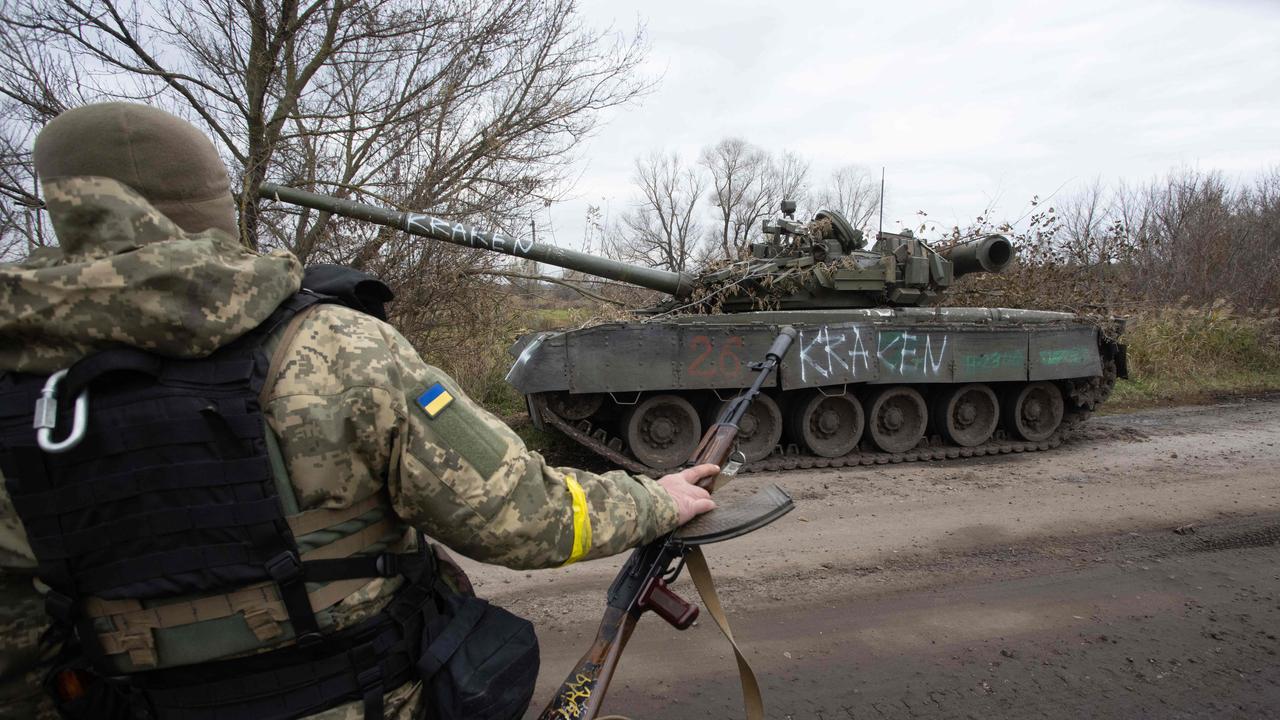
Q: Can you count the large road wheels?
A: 6